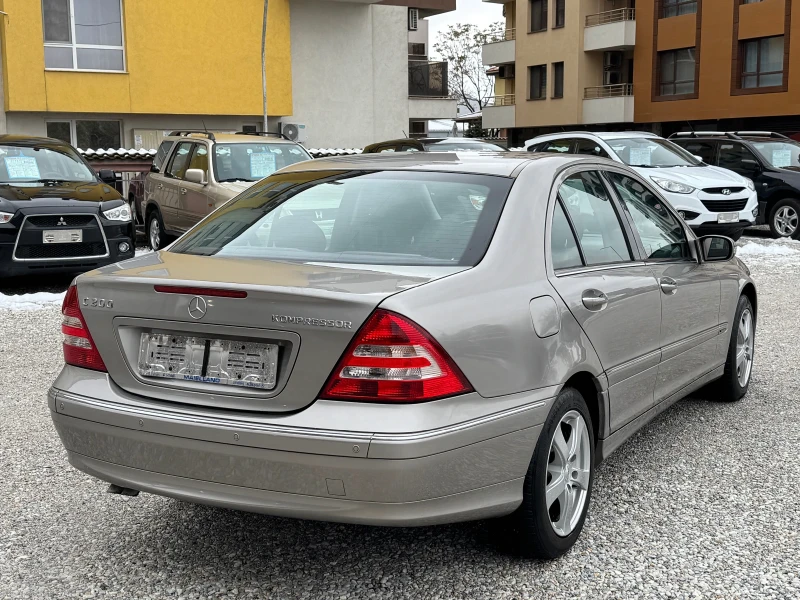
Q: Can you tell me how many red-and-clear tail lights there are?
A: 2